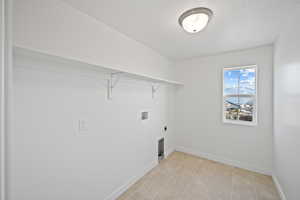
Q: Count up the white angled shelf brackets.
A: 2